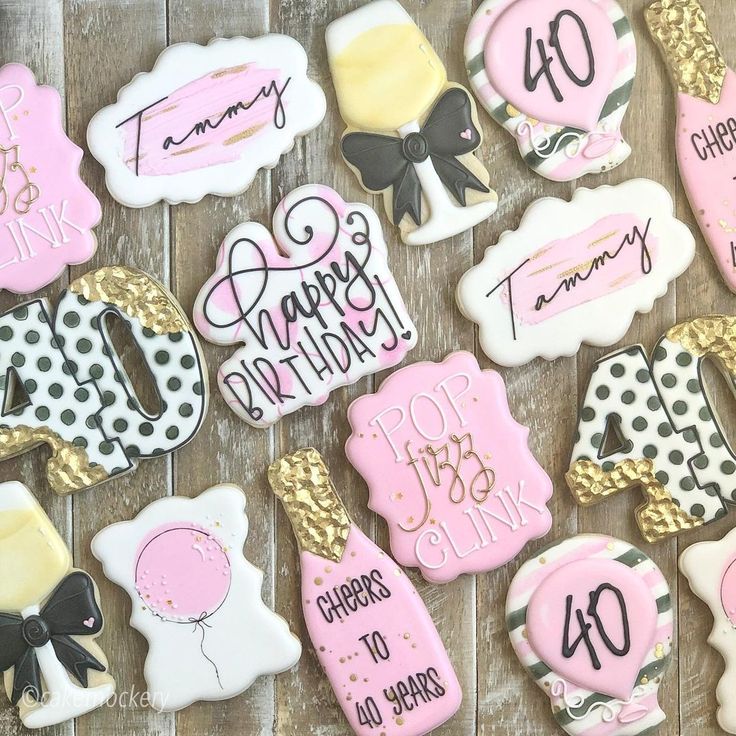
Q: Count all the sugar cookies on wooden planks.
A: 15